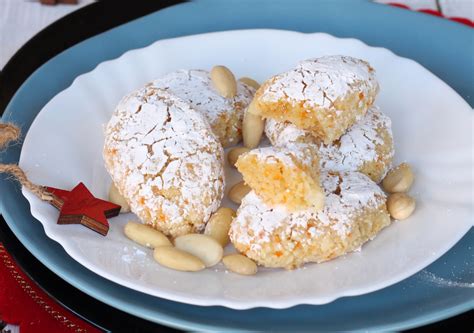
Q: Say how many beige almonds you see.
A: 13